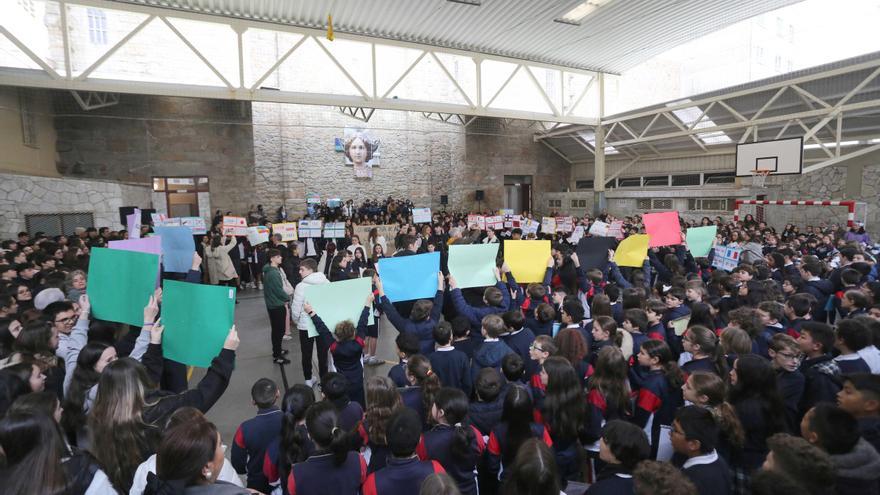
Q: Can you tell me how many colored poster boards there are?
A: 12